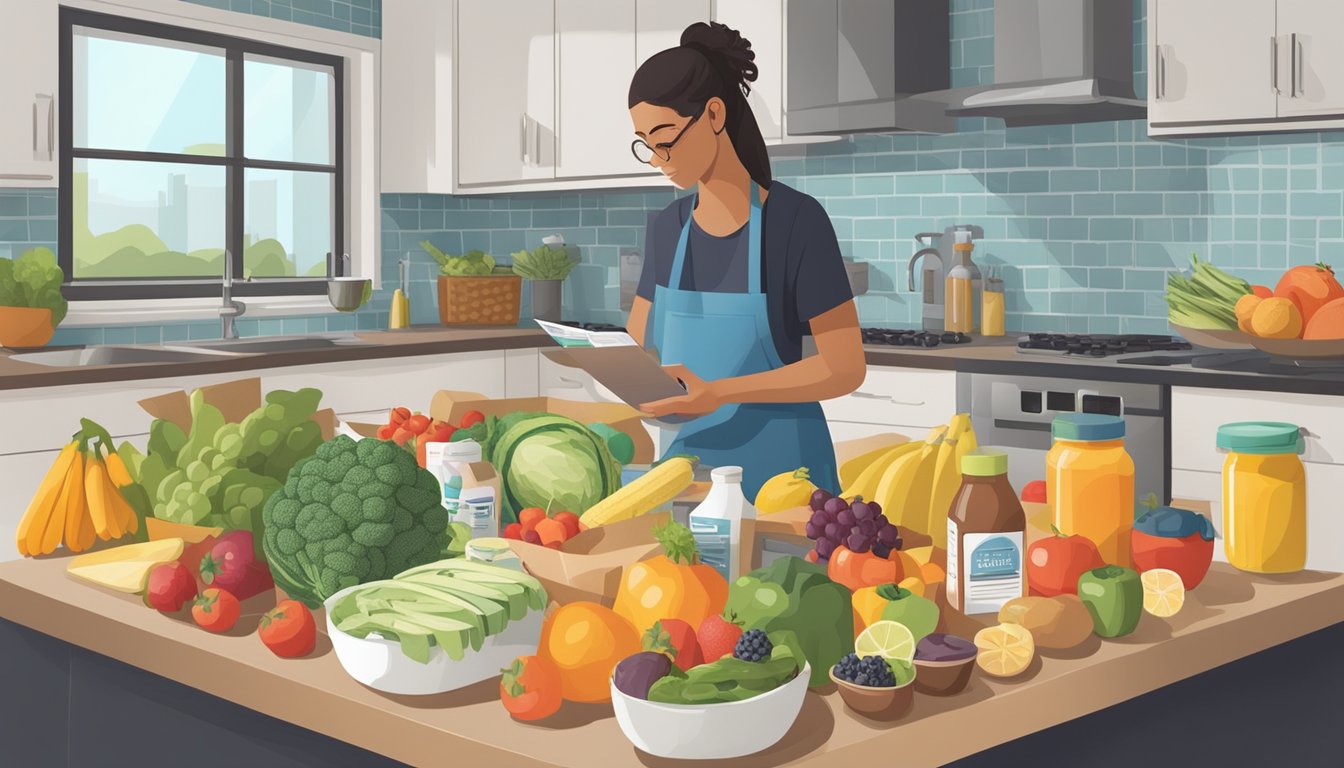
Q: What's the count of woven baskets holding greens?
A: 1